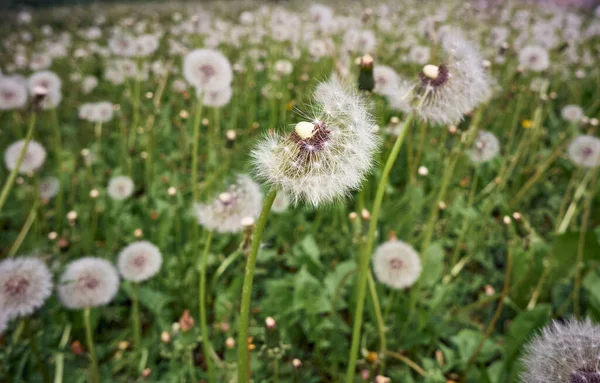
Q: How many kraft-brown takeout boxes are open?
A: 0